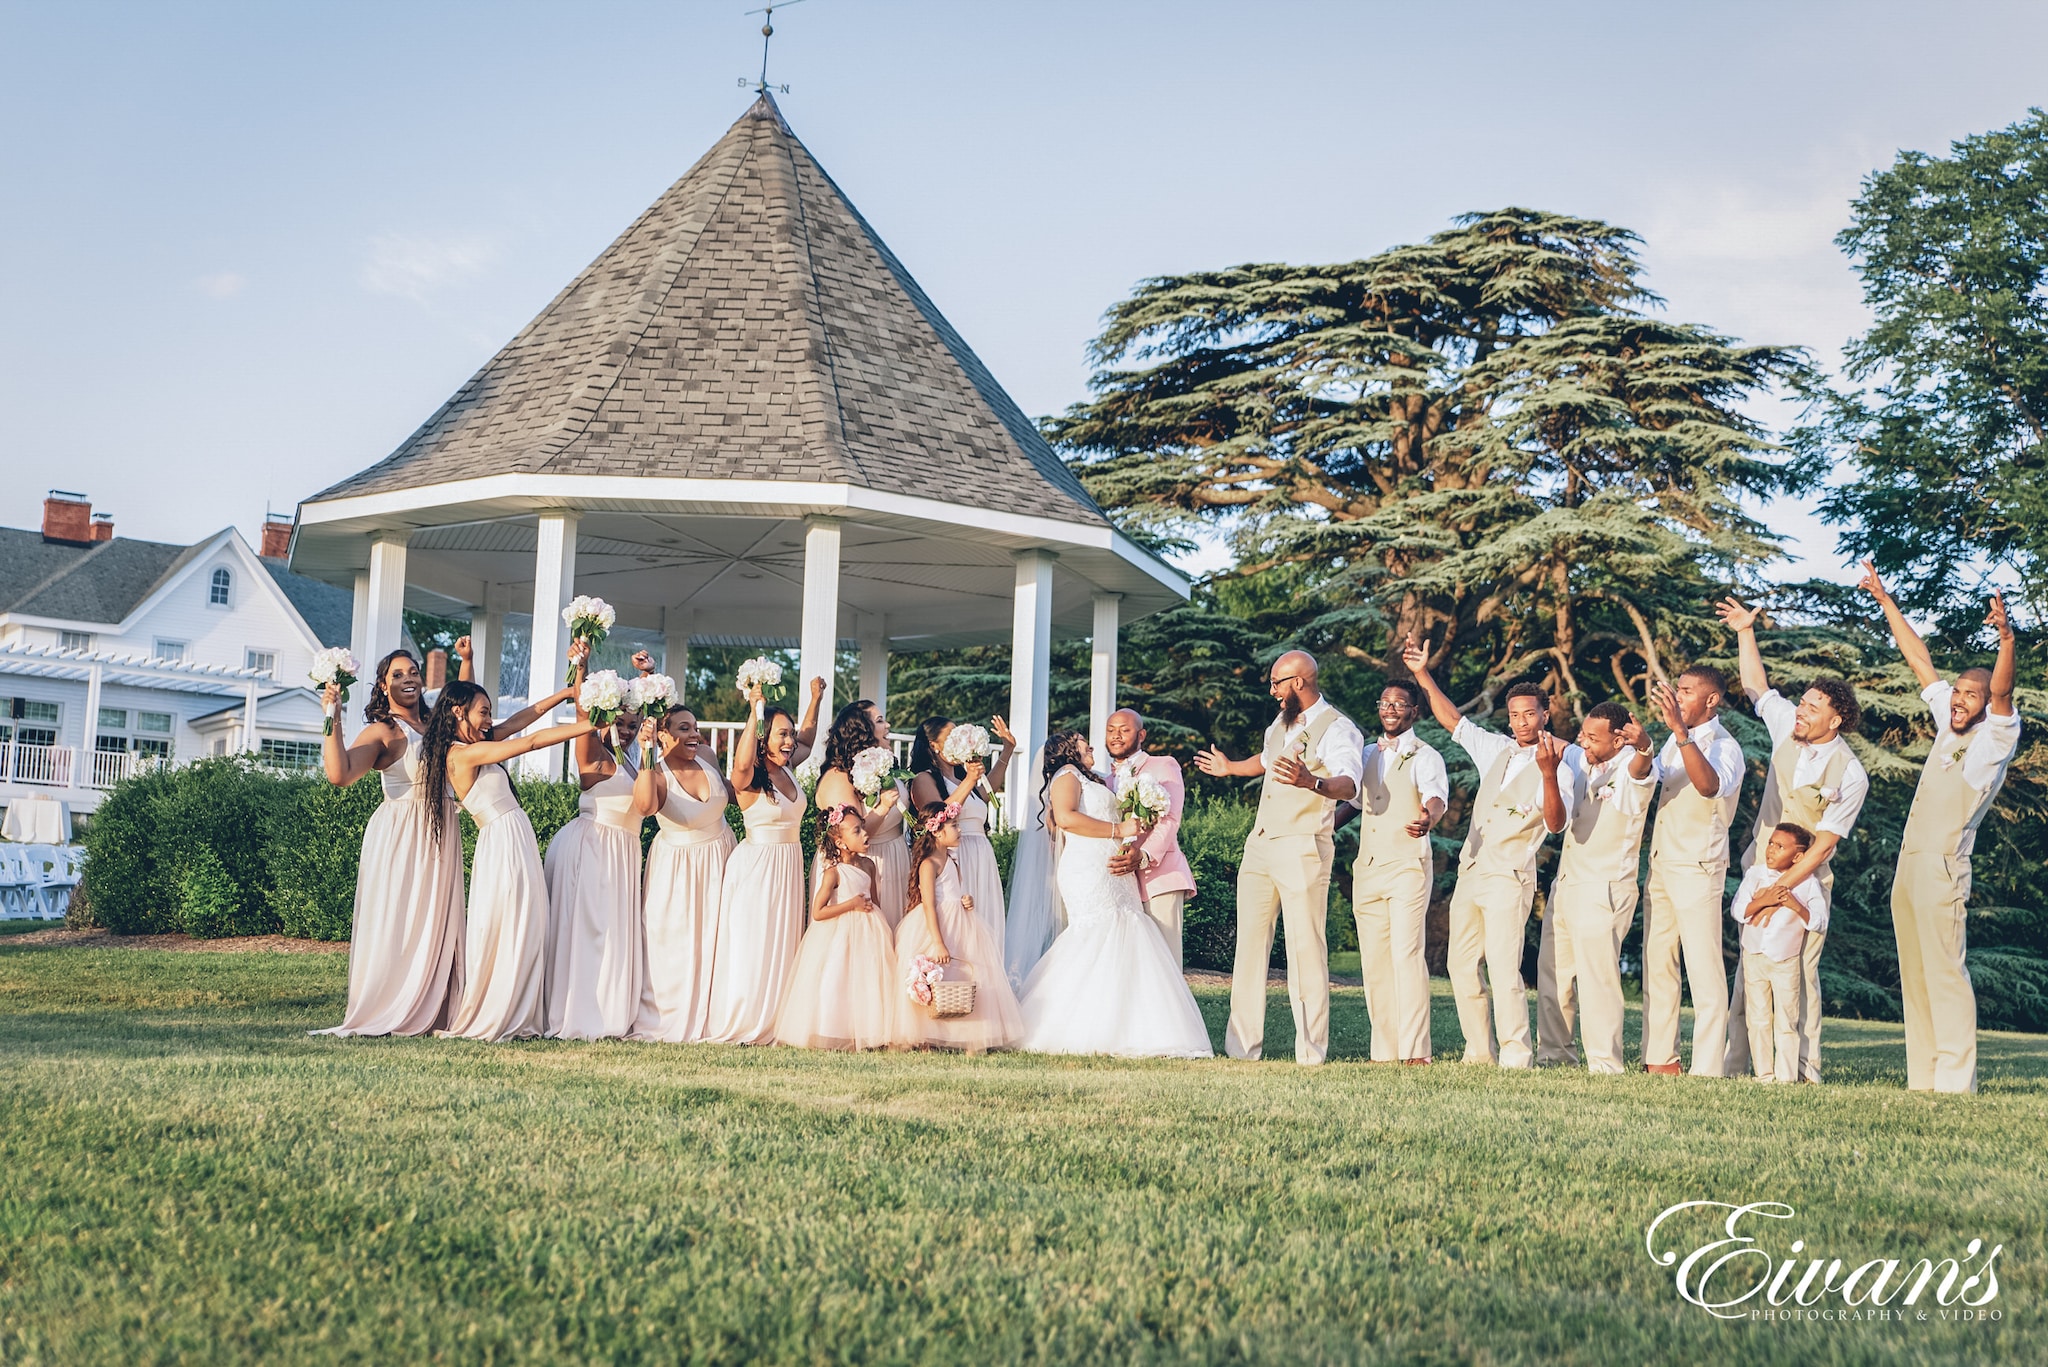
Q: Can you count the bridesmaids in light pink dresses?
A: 7